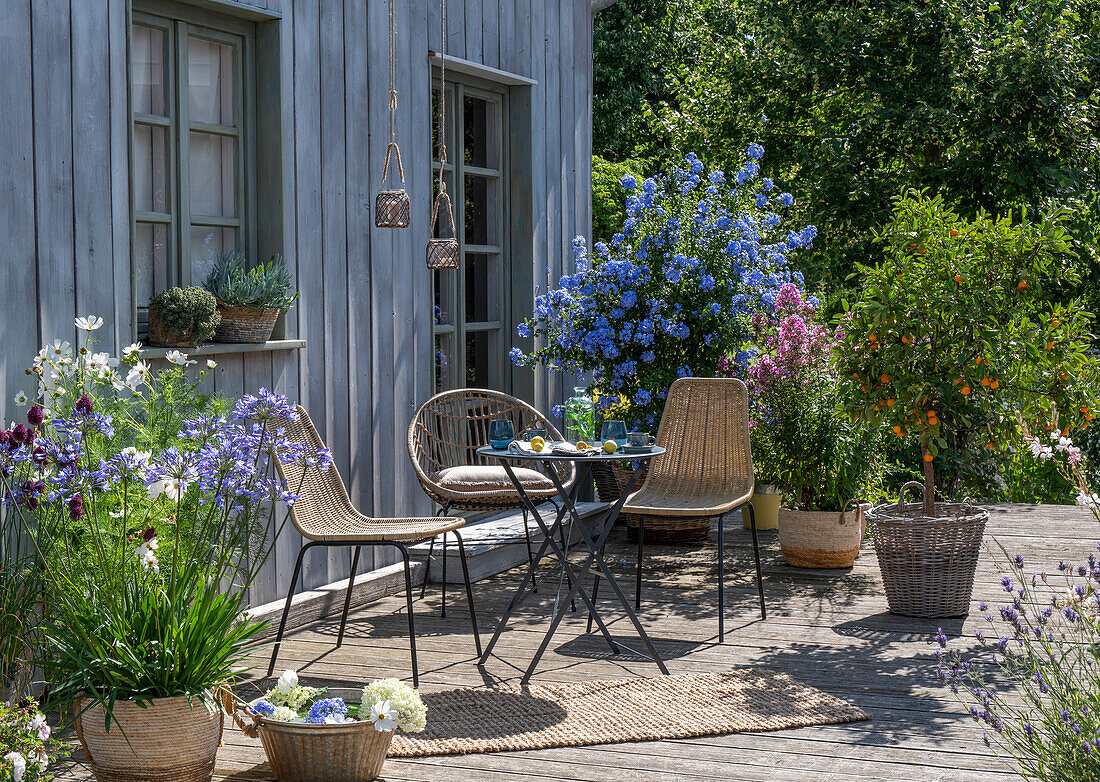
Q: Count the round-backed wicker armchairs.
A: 1